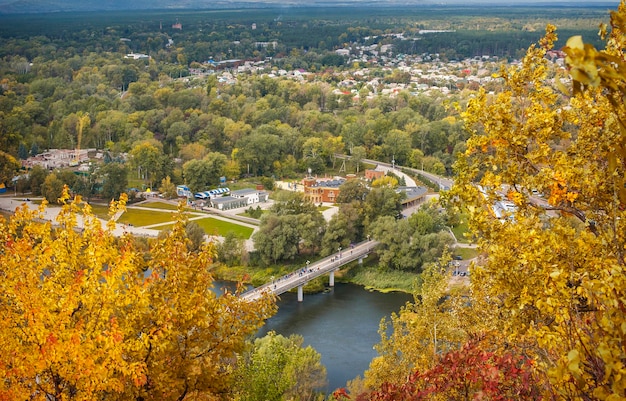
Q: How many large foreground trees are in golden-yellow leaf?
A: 2